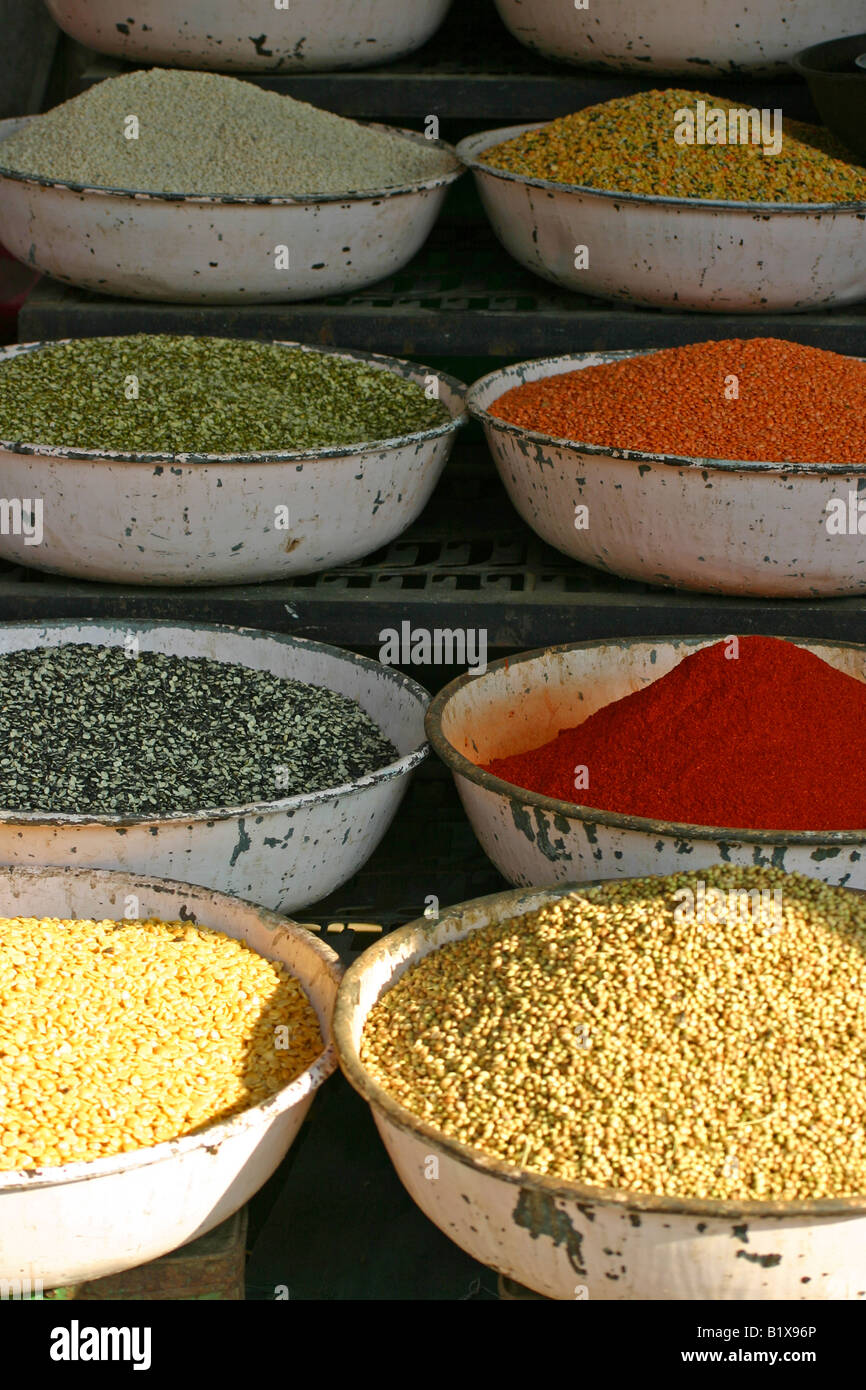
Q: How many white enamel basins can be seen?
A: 10